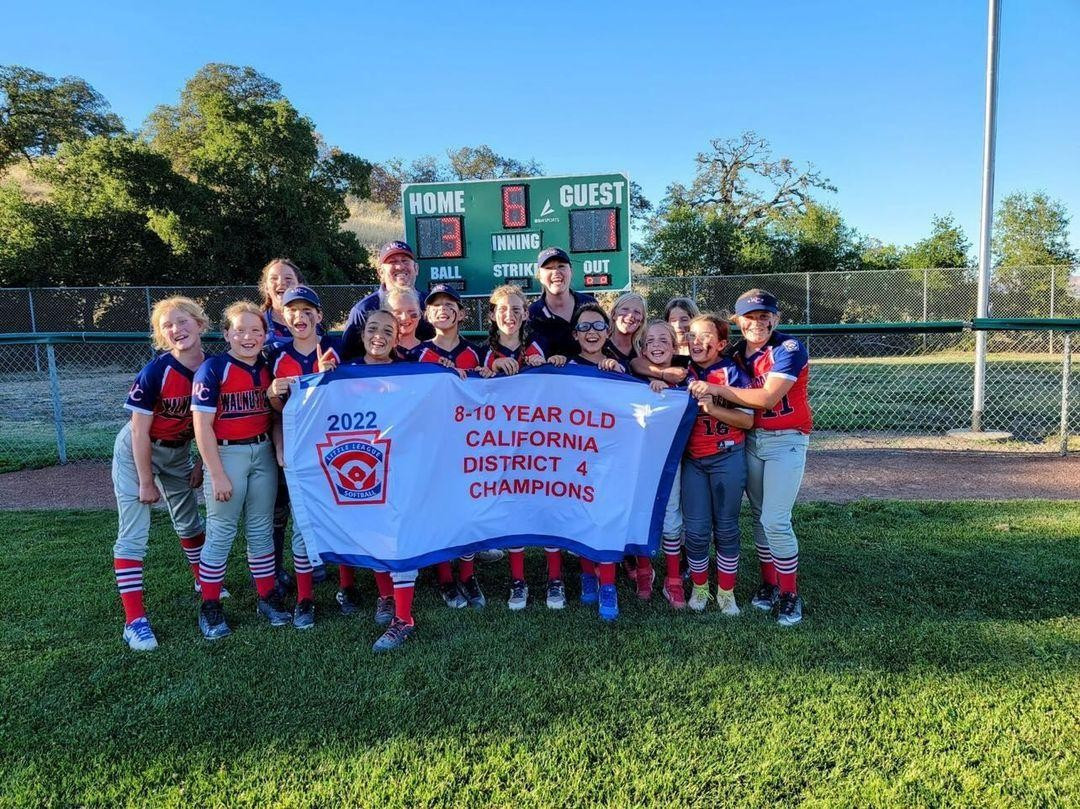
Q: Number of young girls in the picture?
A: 14